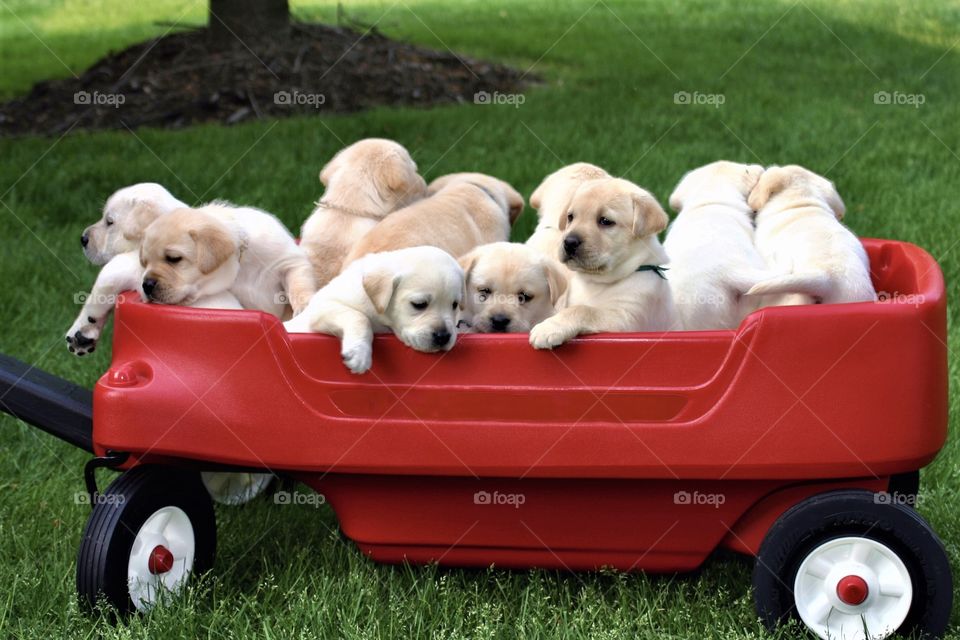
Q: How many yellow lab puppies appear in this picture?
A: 10